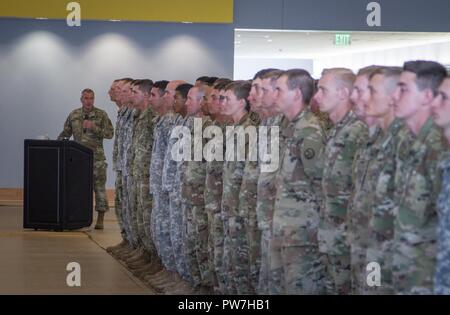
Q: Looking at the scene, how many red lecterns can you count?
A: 0